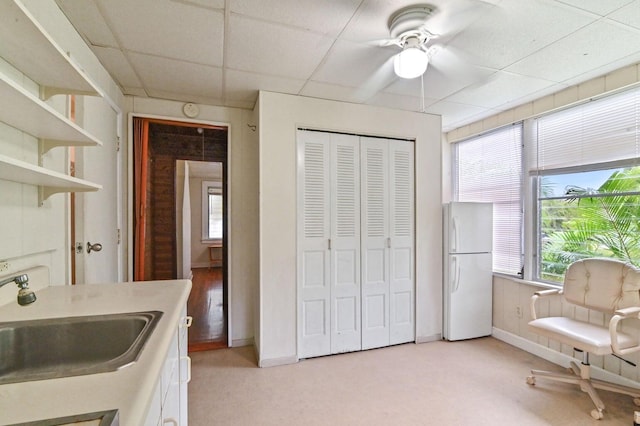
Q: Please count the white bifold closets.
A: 1